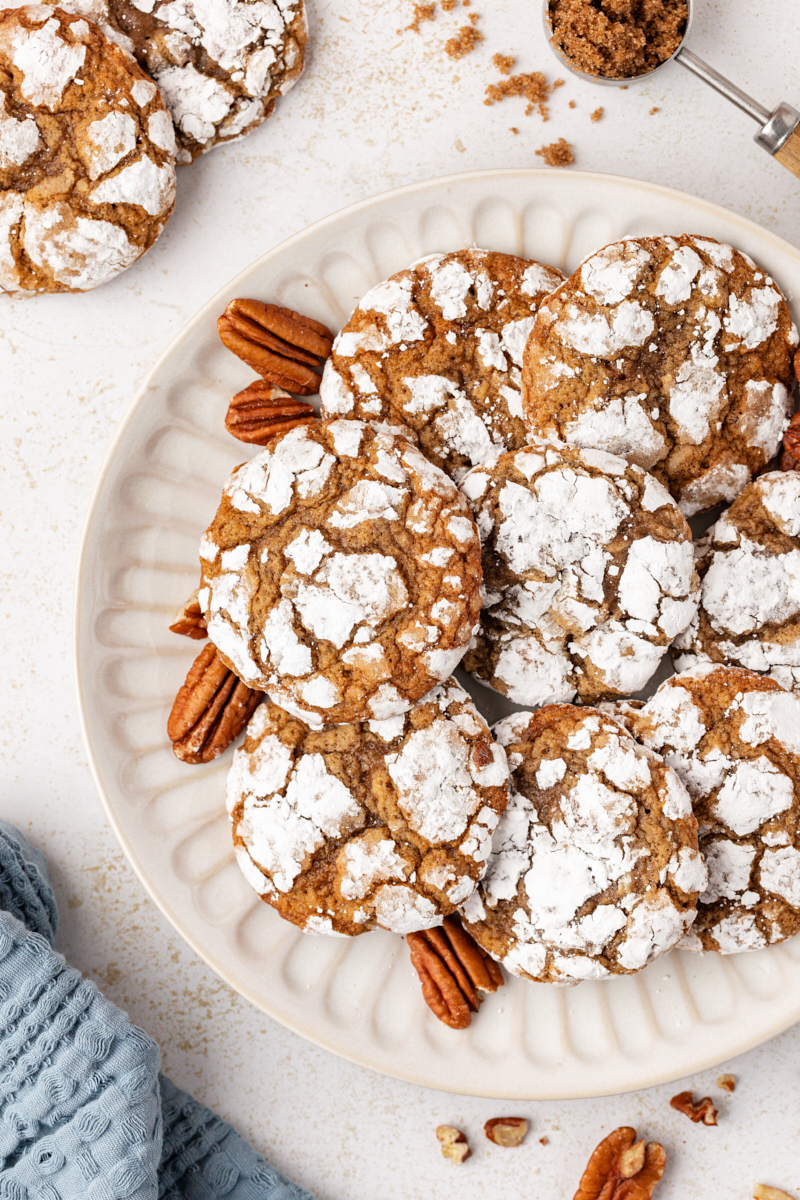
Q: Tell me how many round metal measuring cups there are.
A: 1